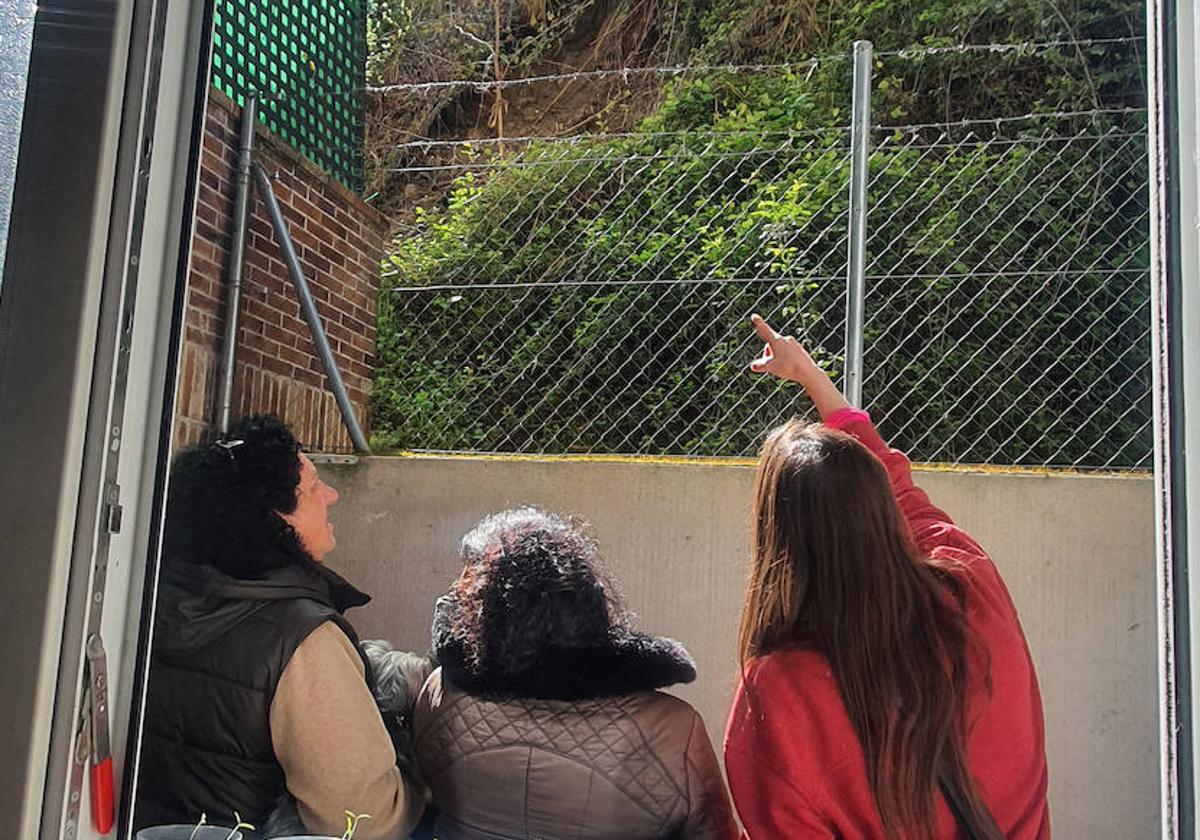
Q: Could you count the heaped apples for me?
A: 0